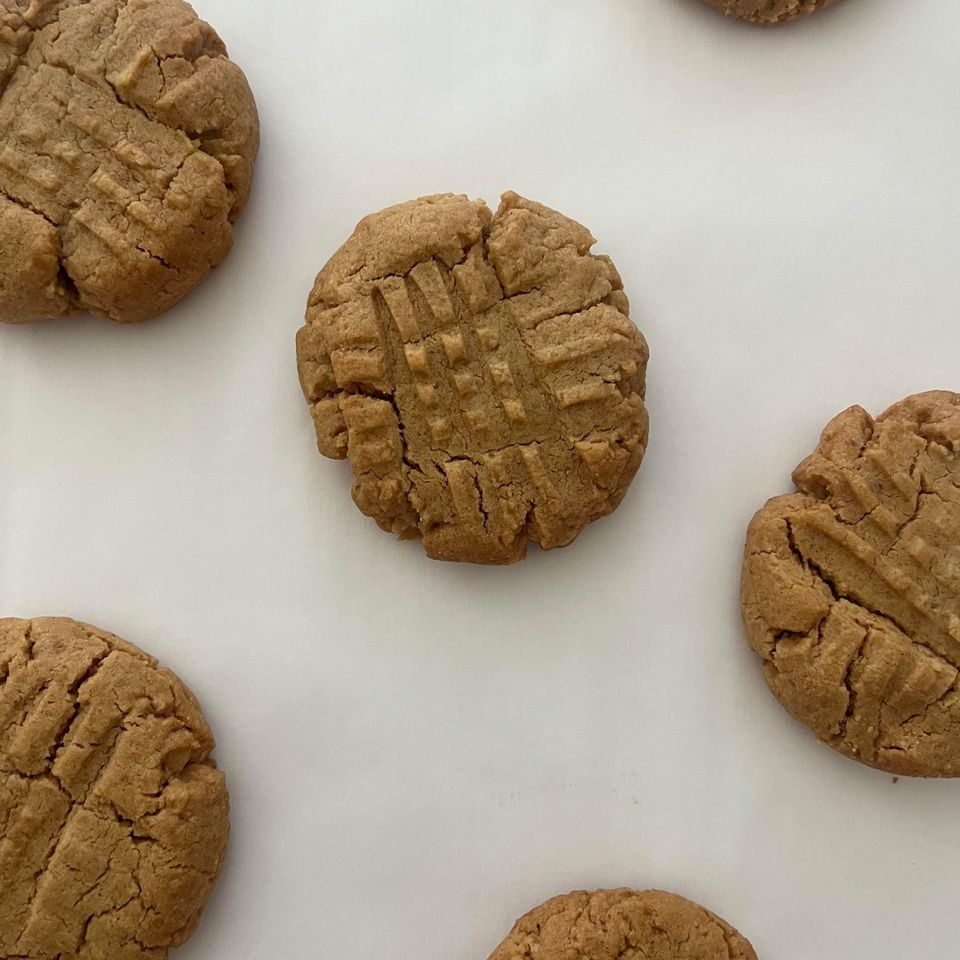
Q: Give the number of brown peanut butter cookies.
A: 6